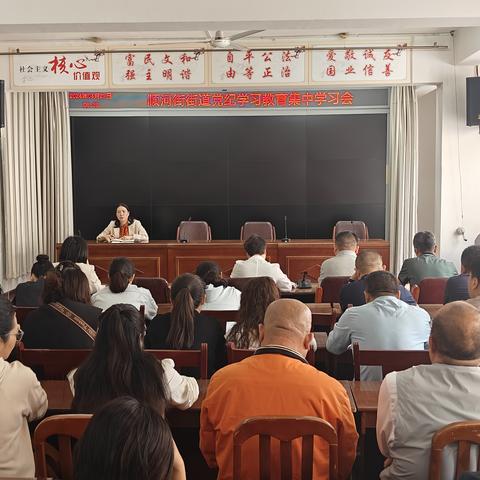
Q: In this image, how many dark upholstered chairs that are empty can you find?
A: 3